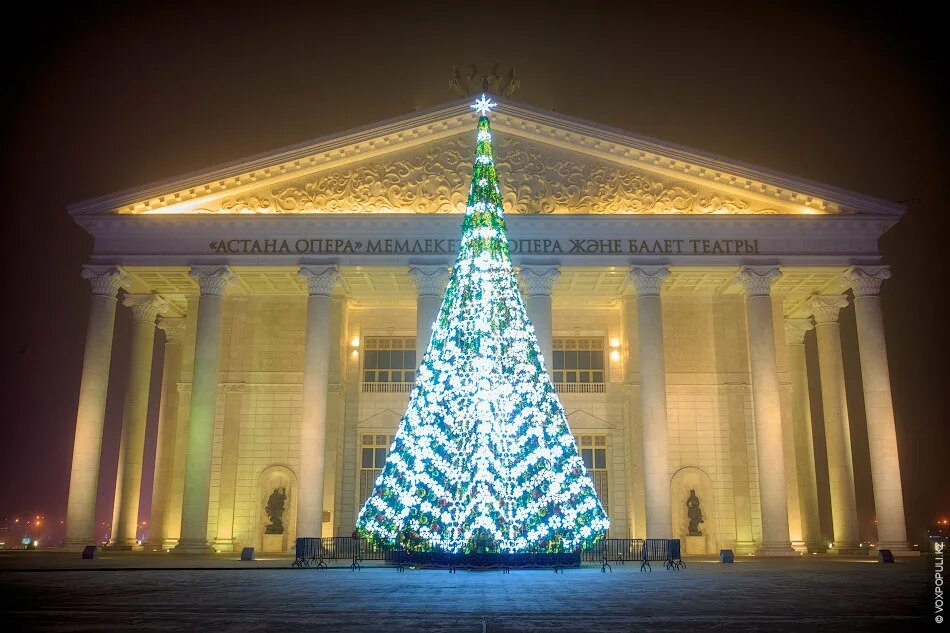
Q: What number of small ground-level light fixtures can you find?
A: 4